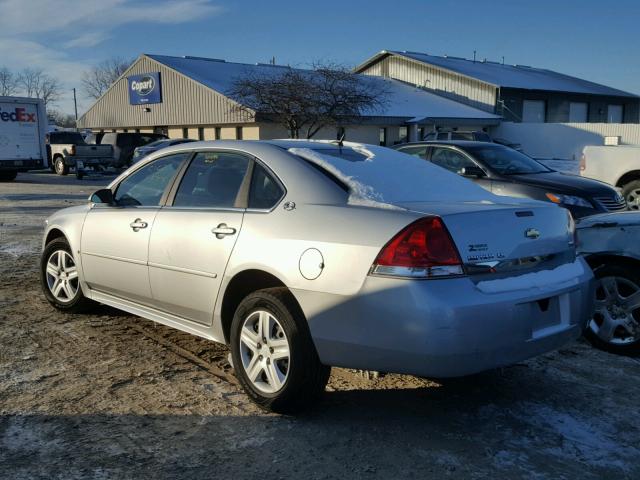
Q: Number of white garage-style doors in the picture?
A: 3